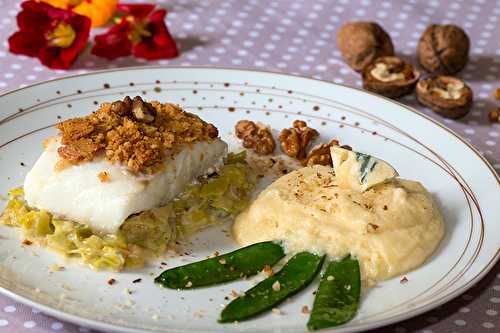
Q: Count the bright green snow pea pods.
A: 3